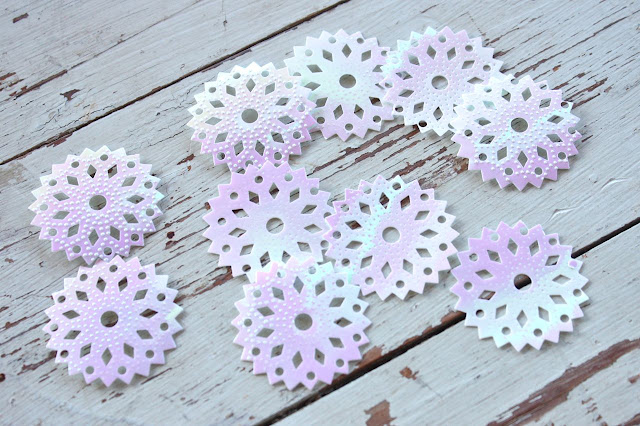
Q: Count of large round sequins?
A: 10